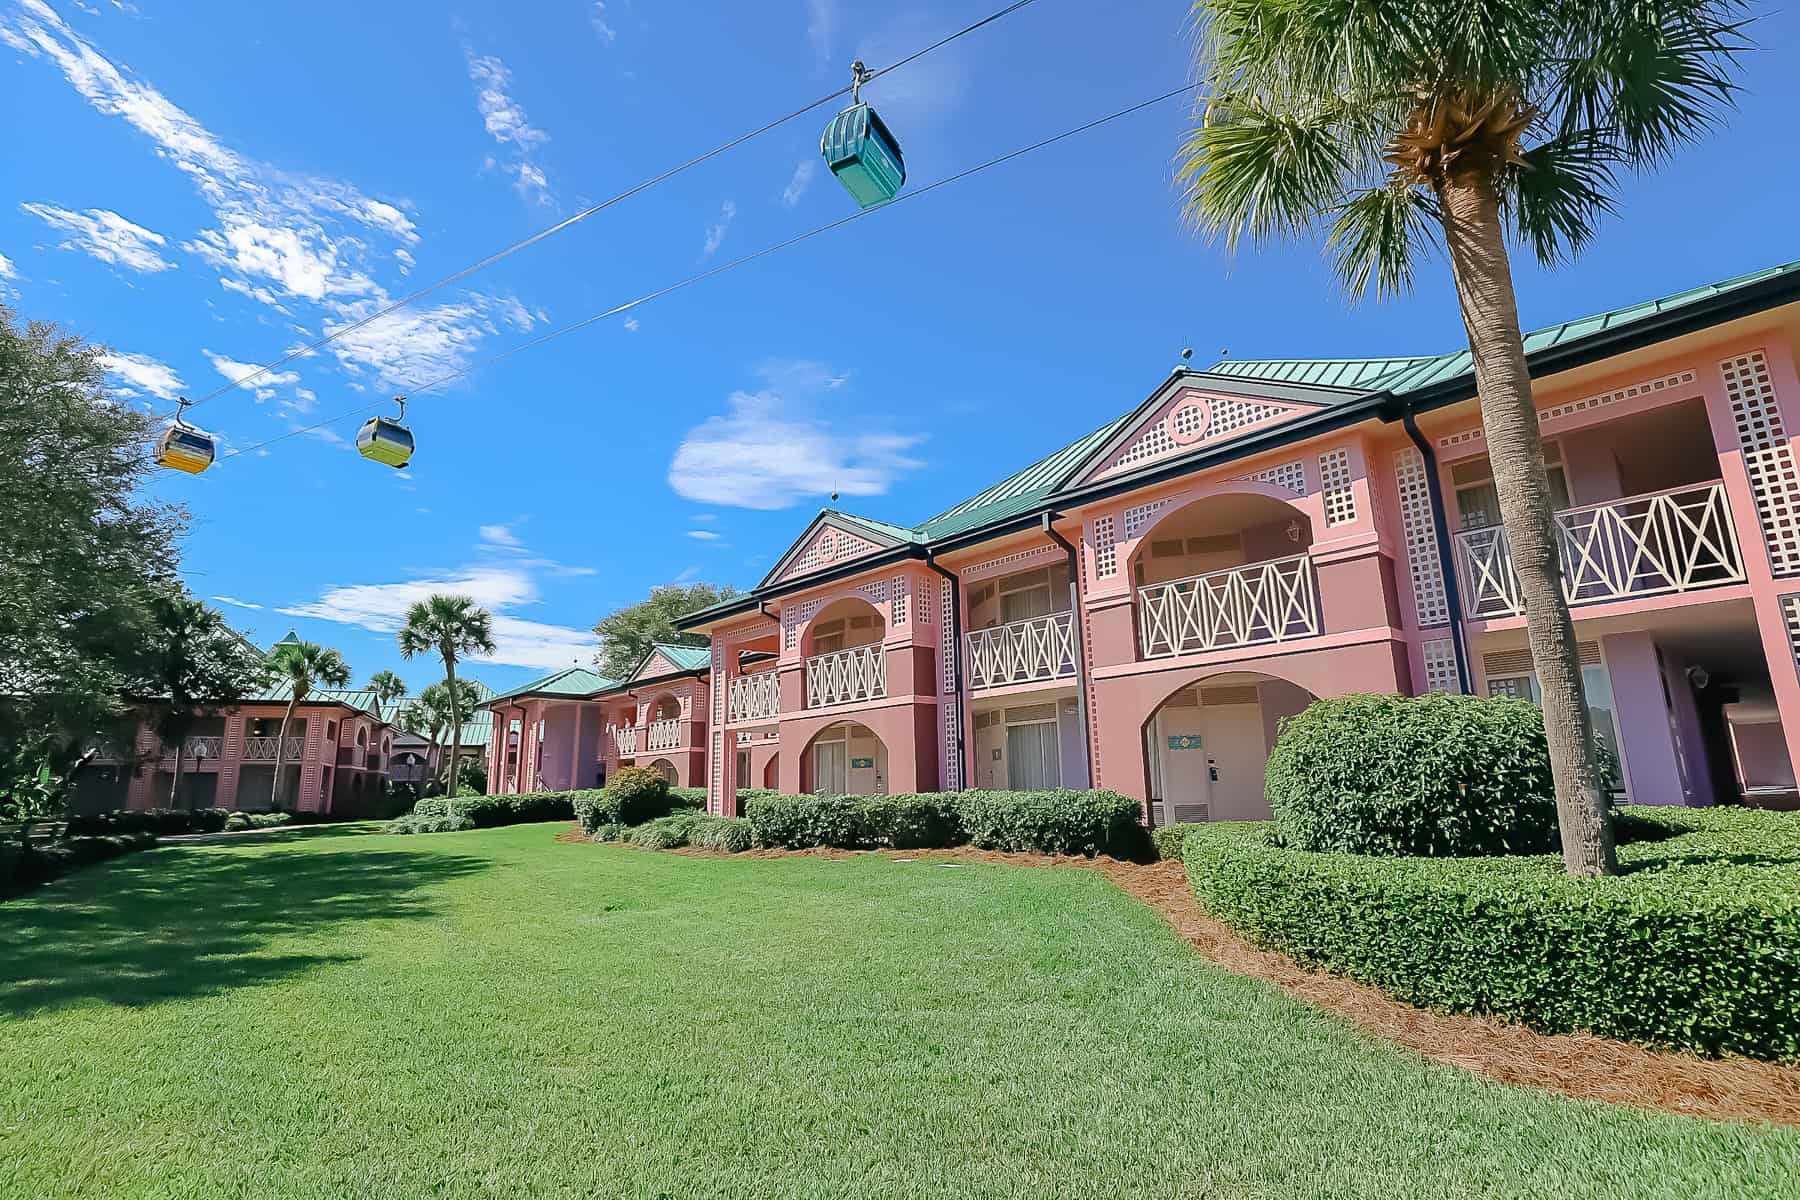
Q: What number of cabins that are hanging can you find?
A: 3